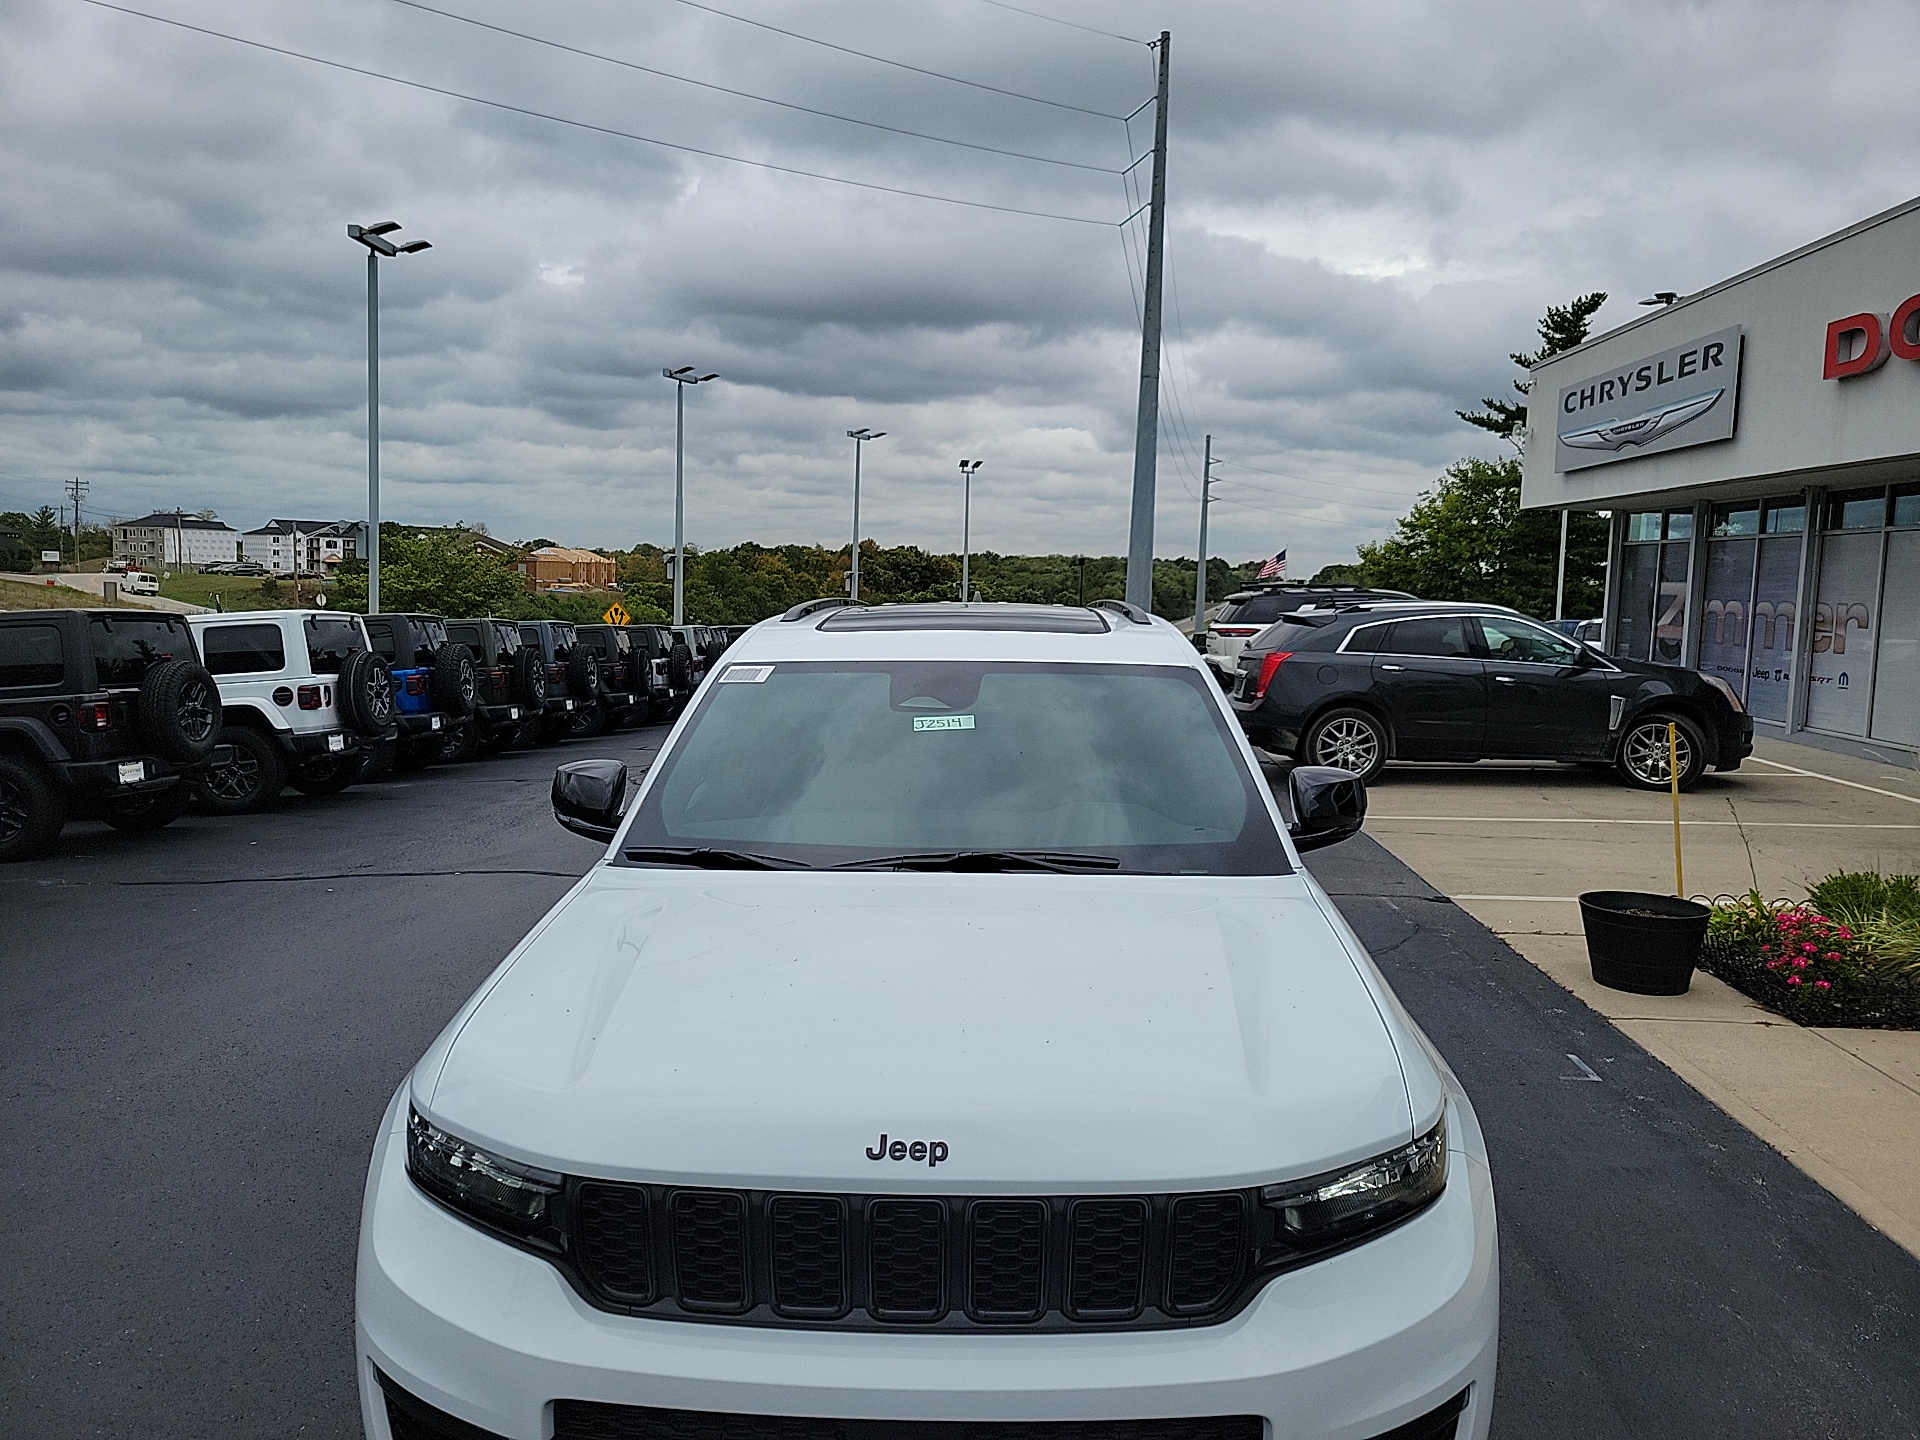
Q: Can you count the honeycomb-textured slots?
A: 7